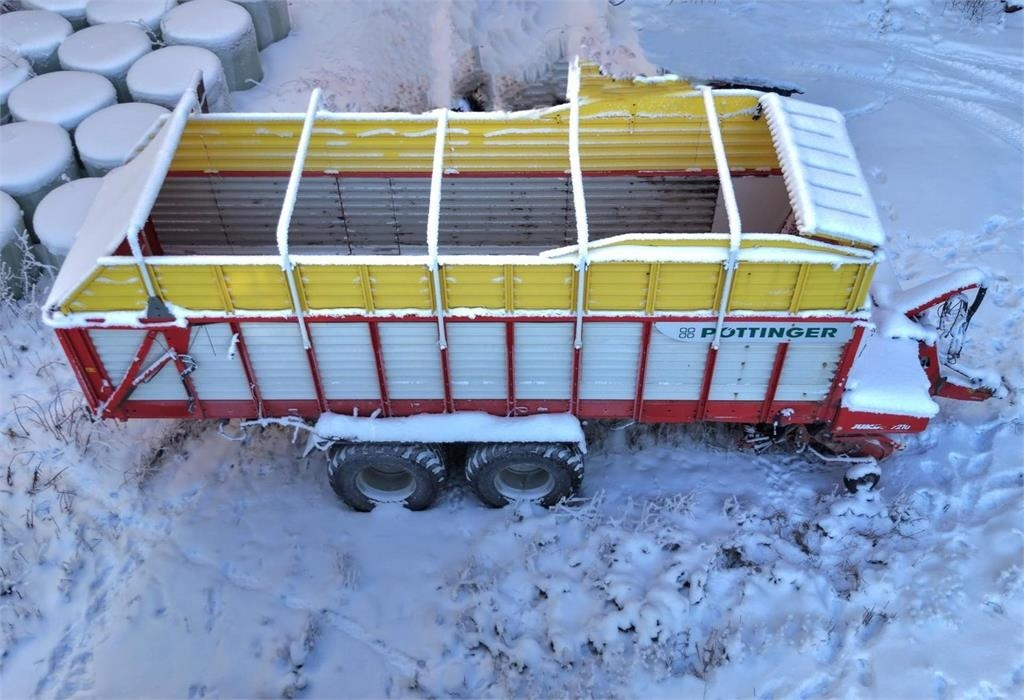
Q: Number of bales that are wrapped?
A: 13